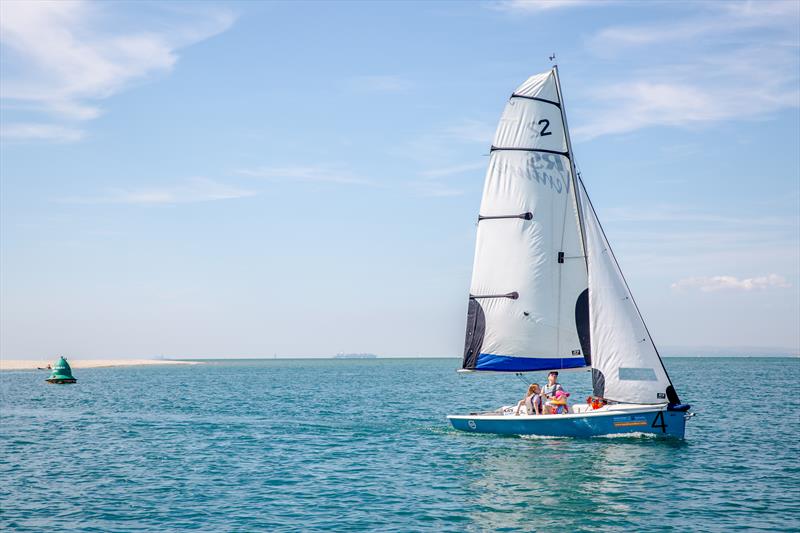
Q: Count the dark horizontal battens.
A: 4